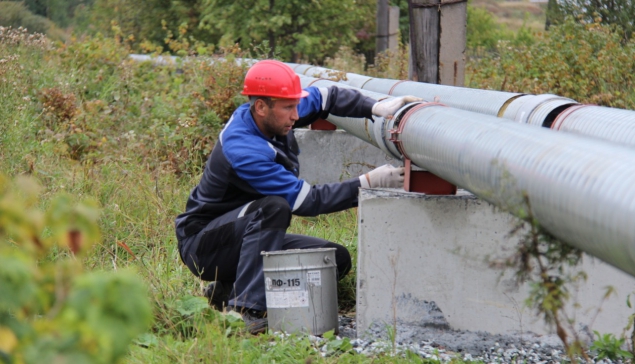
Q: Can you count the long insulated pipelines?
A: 2